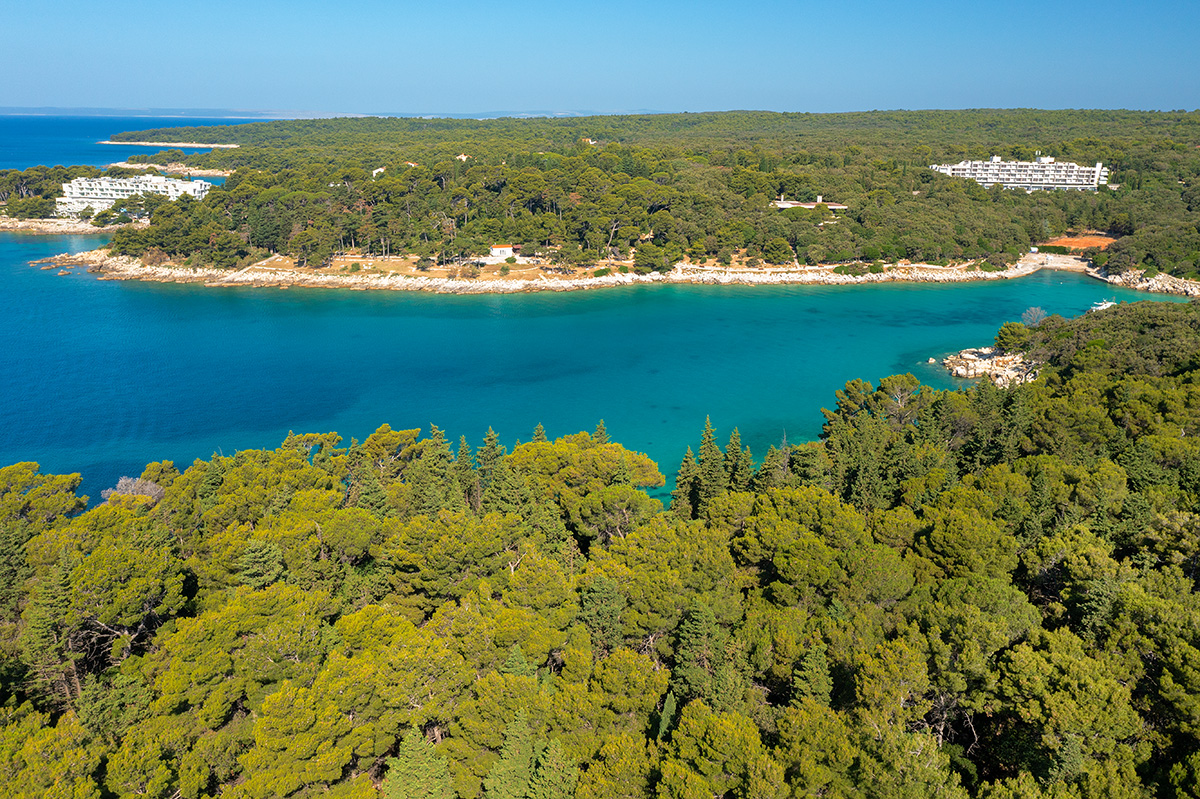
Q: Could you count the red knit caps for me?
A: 0